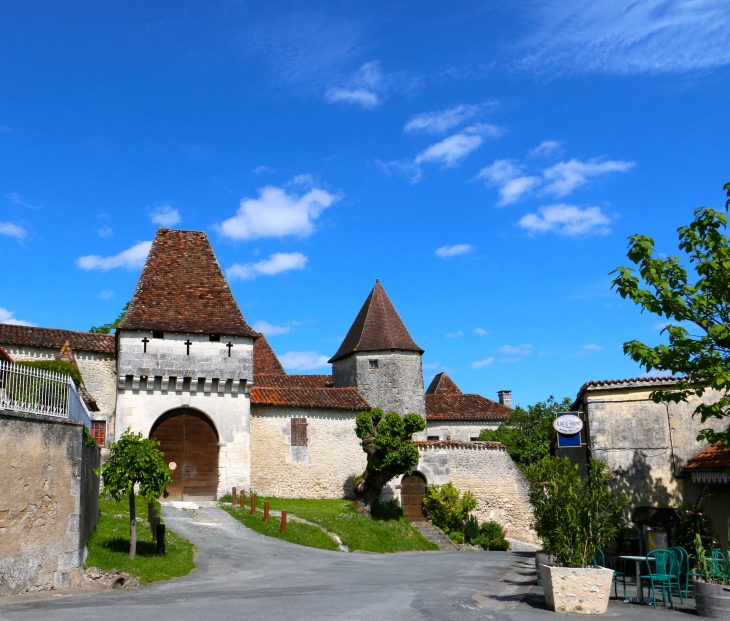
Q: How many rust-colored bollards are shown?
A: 5